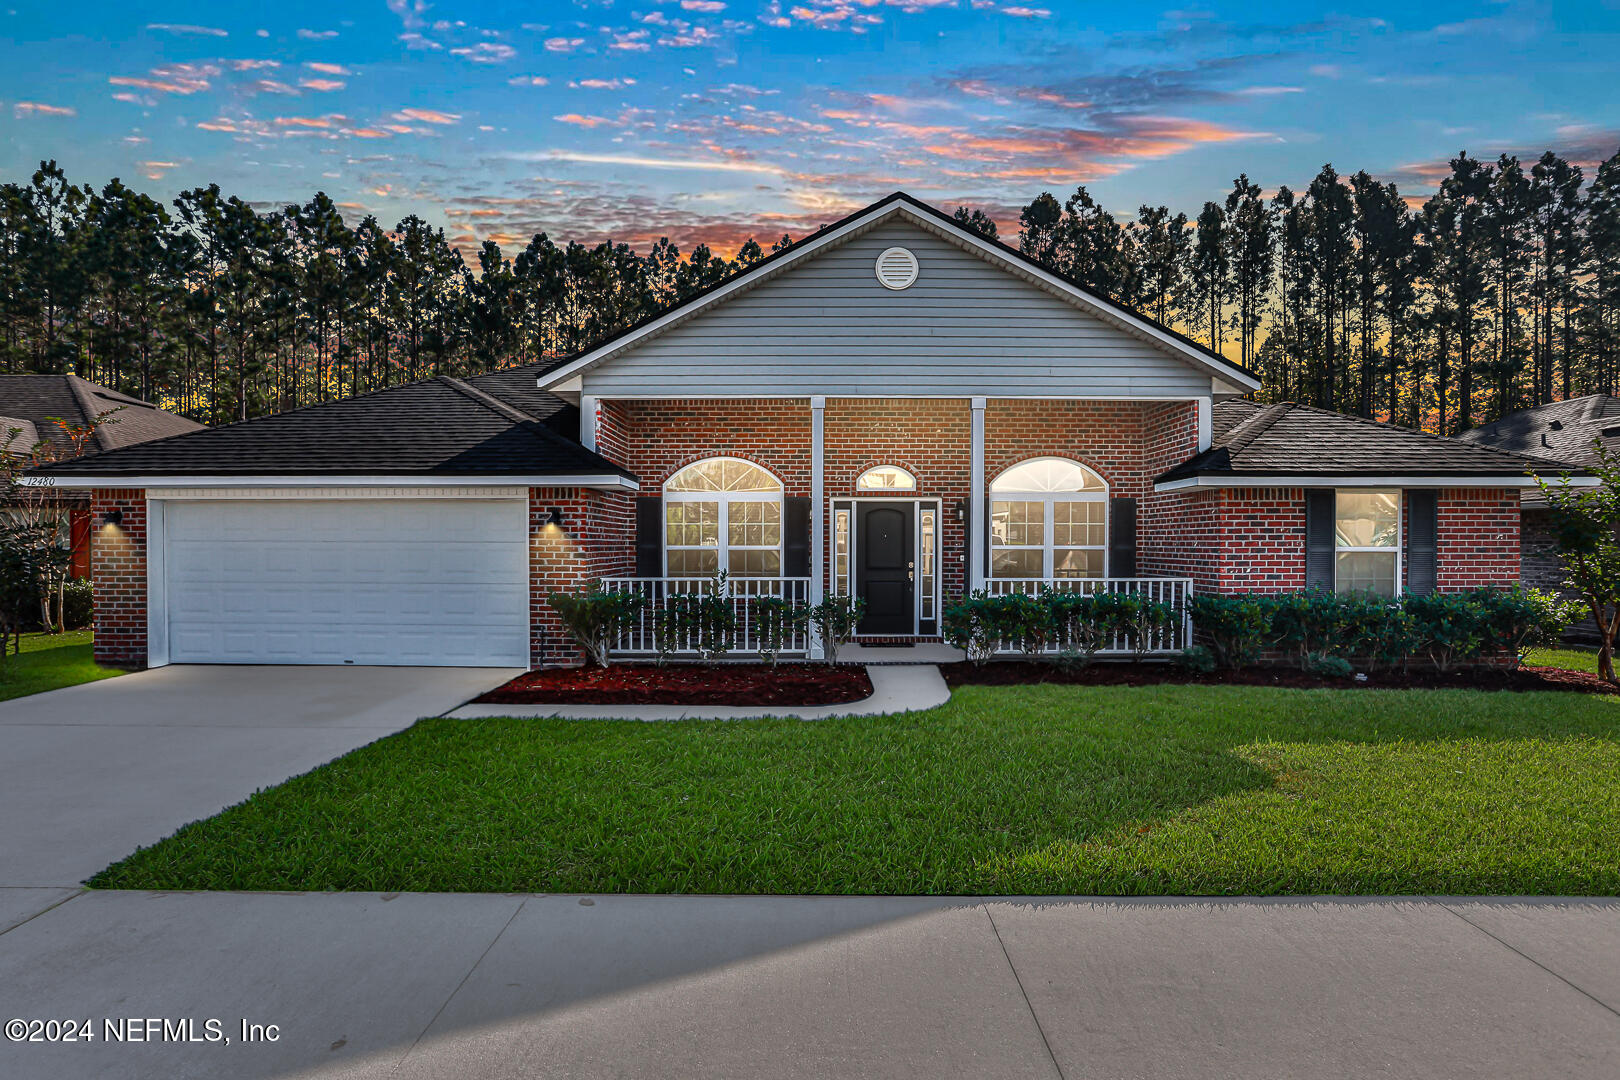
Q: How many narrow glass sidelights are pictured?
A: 2